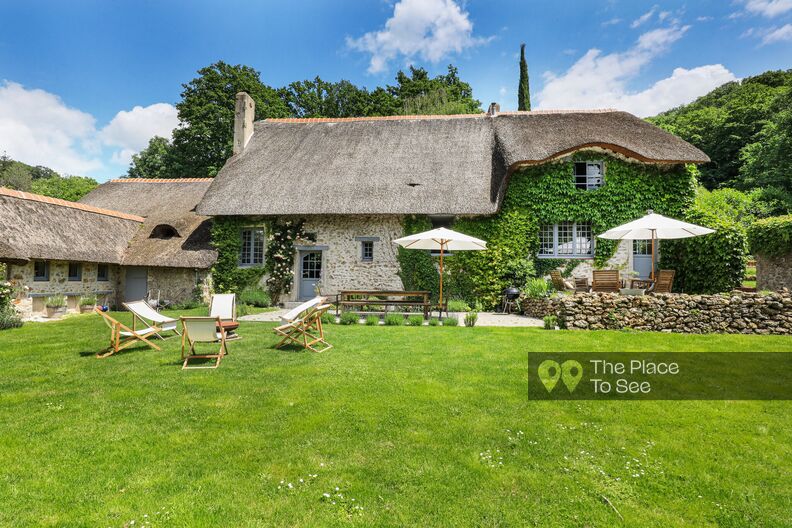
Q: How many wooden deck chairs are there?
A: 6